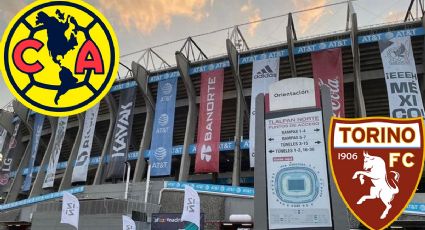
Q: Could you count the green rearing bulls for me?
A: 0